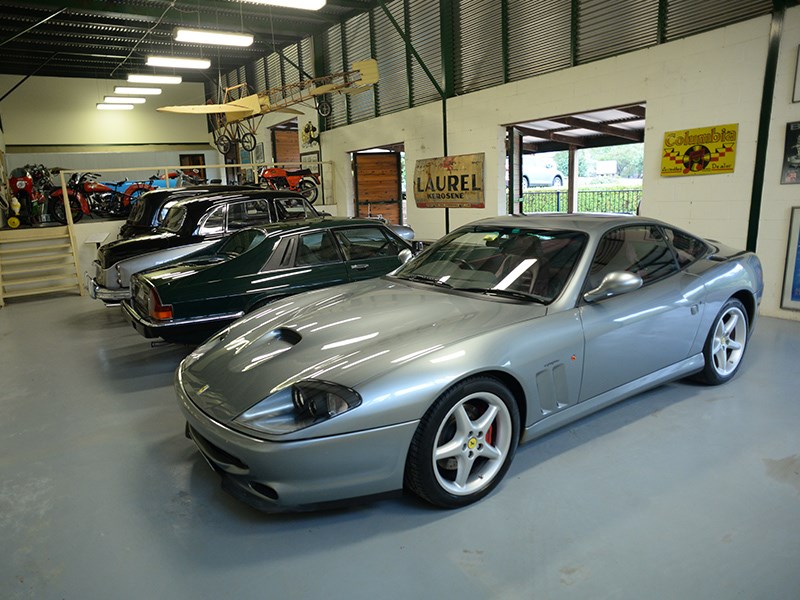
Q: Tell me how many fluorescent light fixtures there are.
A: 7